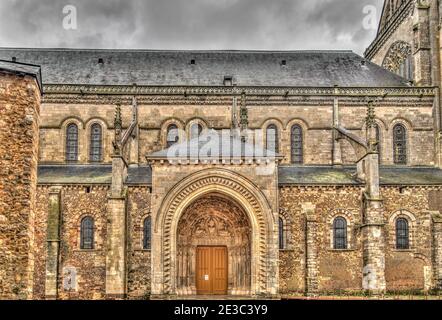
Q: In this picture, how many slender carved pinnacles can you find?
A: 3